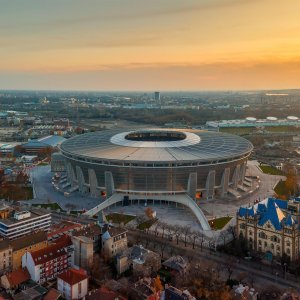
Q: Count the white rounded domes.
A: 3